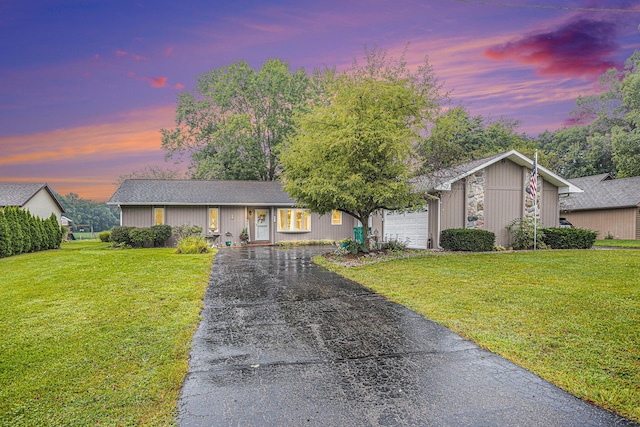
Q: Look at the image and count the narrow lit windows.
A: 3